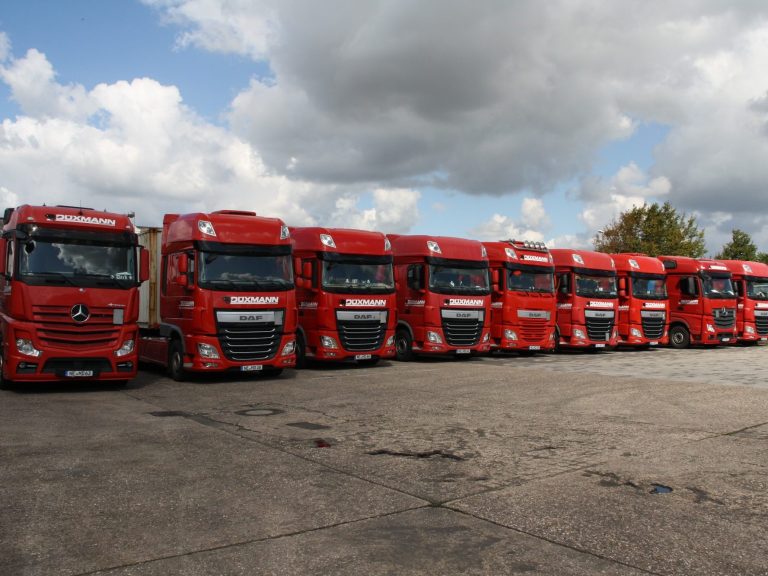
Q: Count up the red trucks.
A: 9